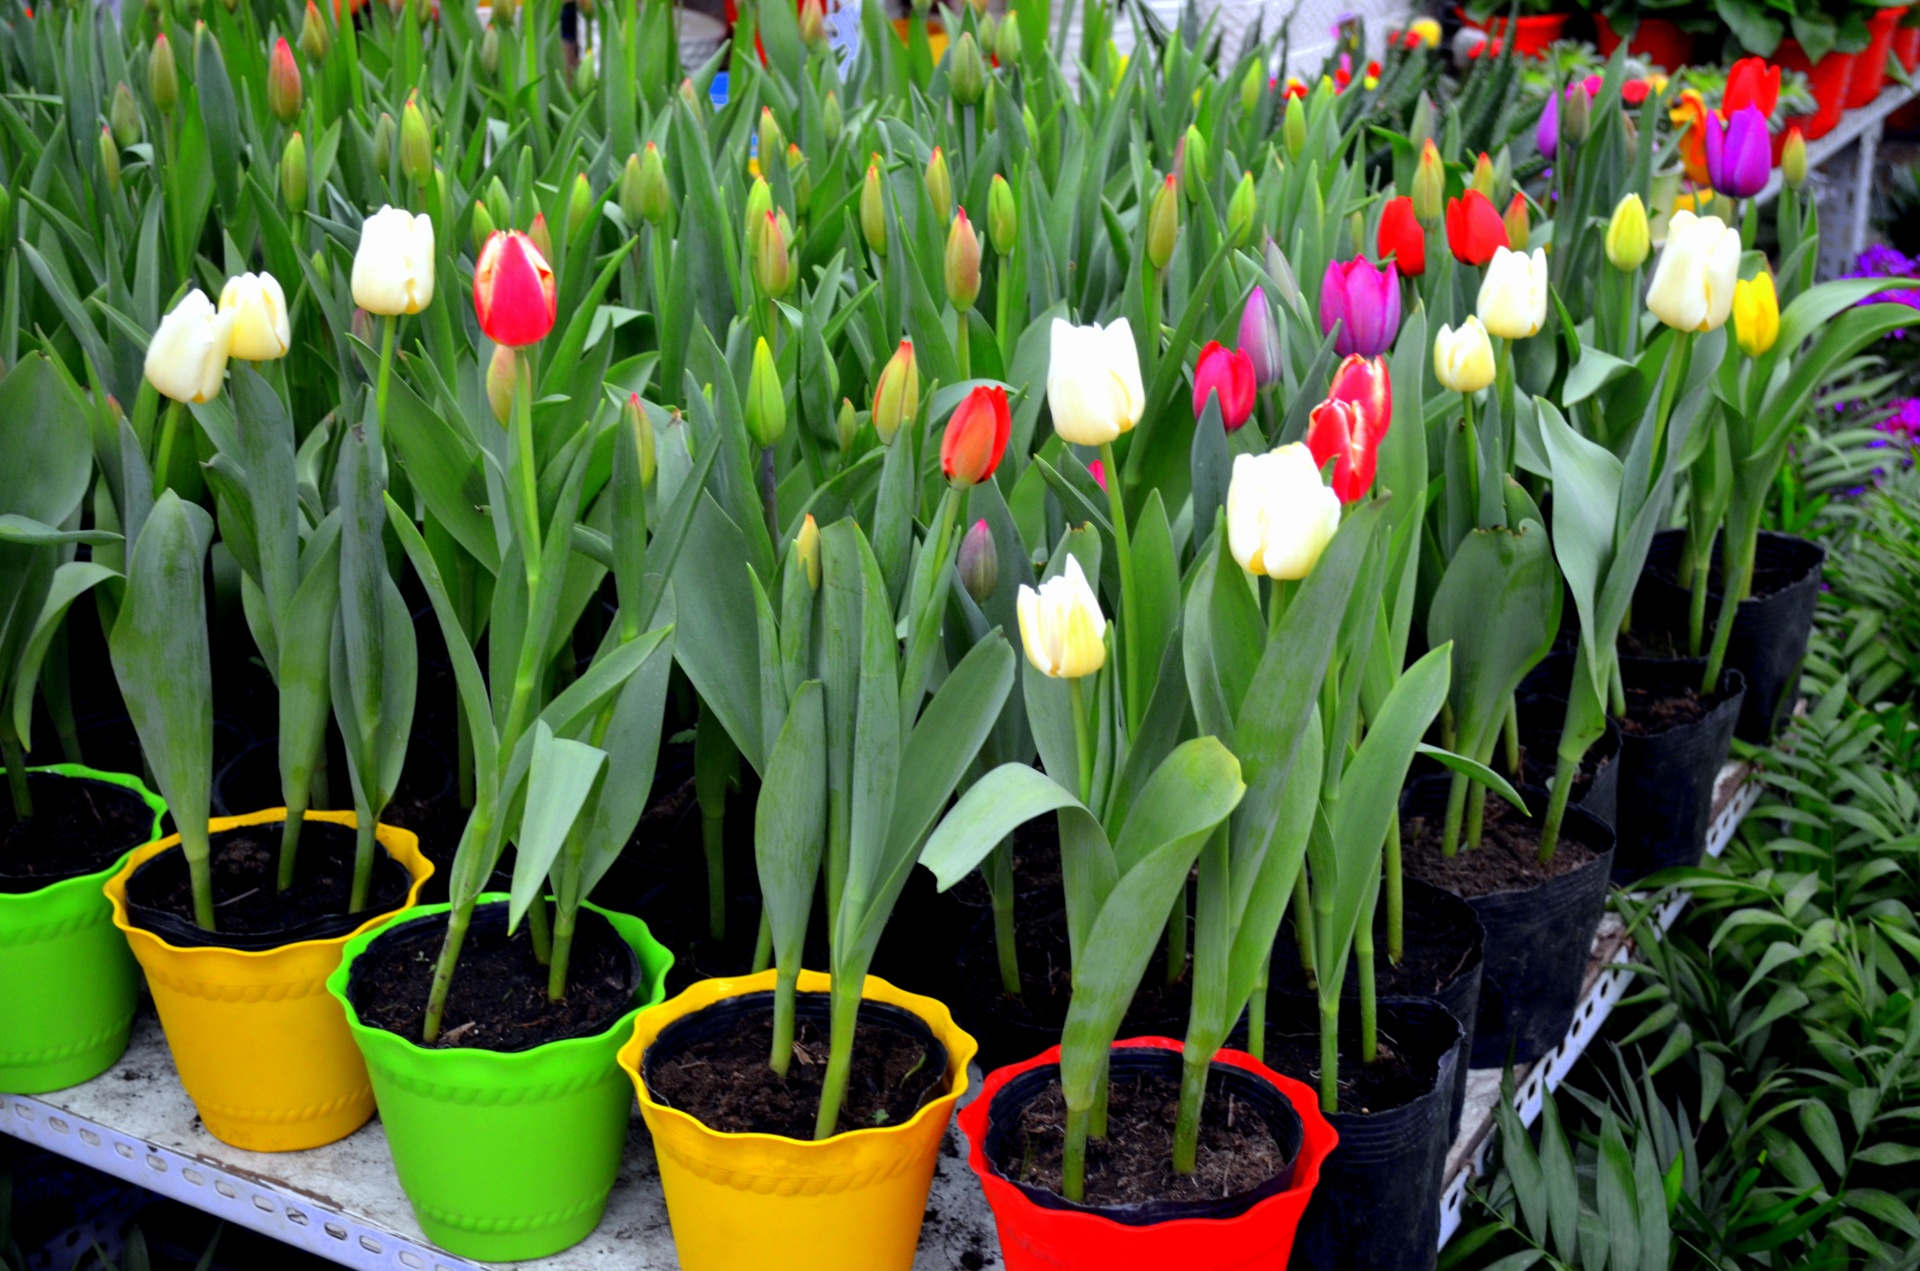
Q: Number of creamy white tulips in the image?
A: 9